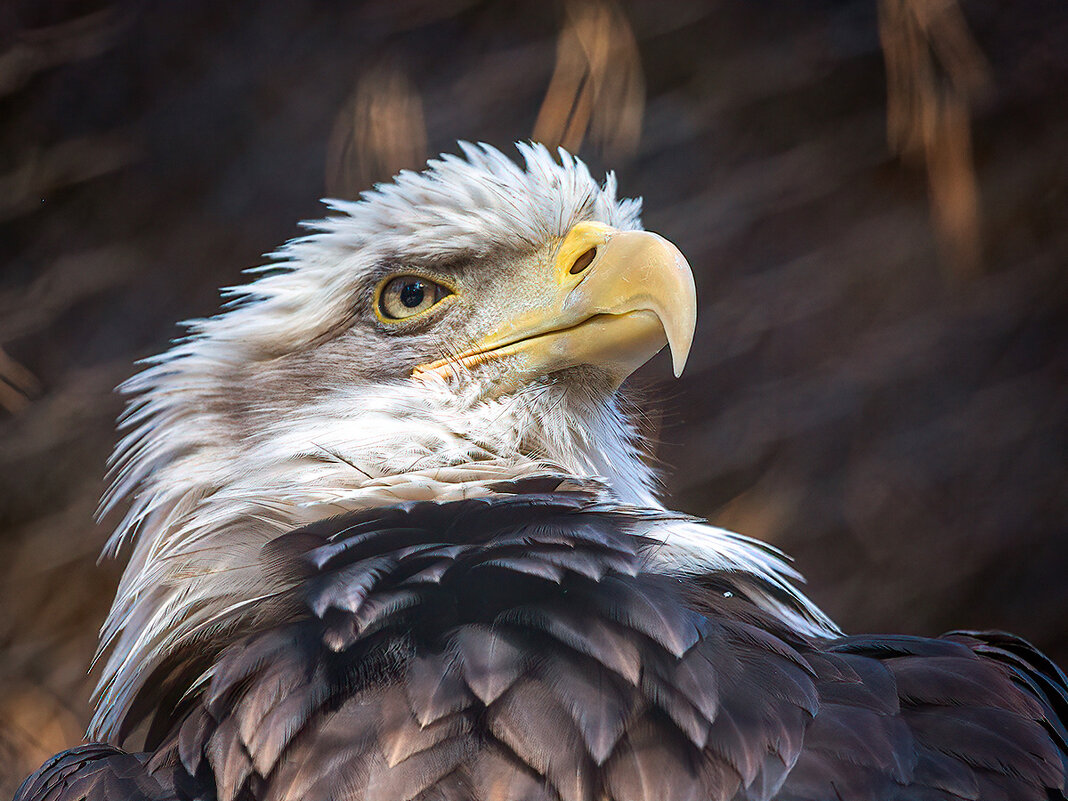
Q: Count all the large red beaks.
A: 0